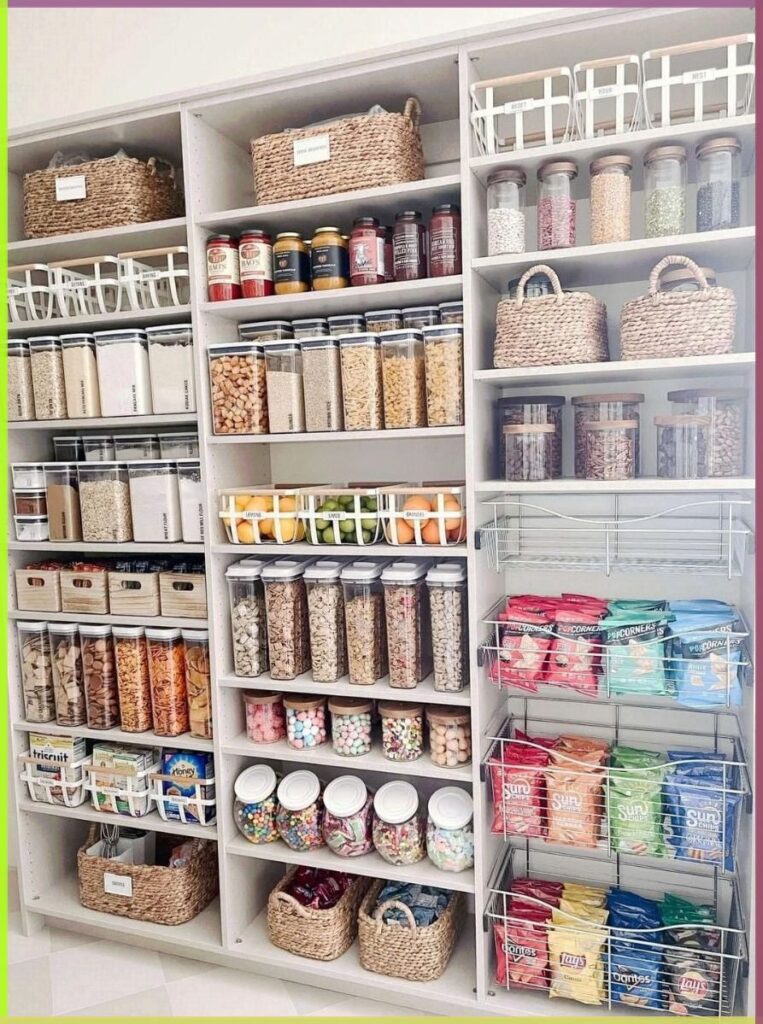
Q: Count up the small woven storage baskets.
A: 4